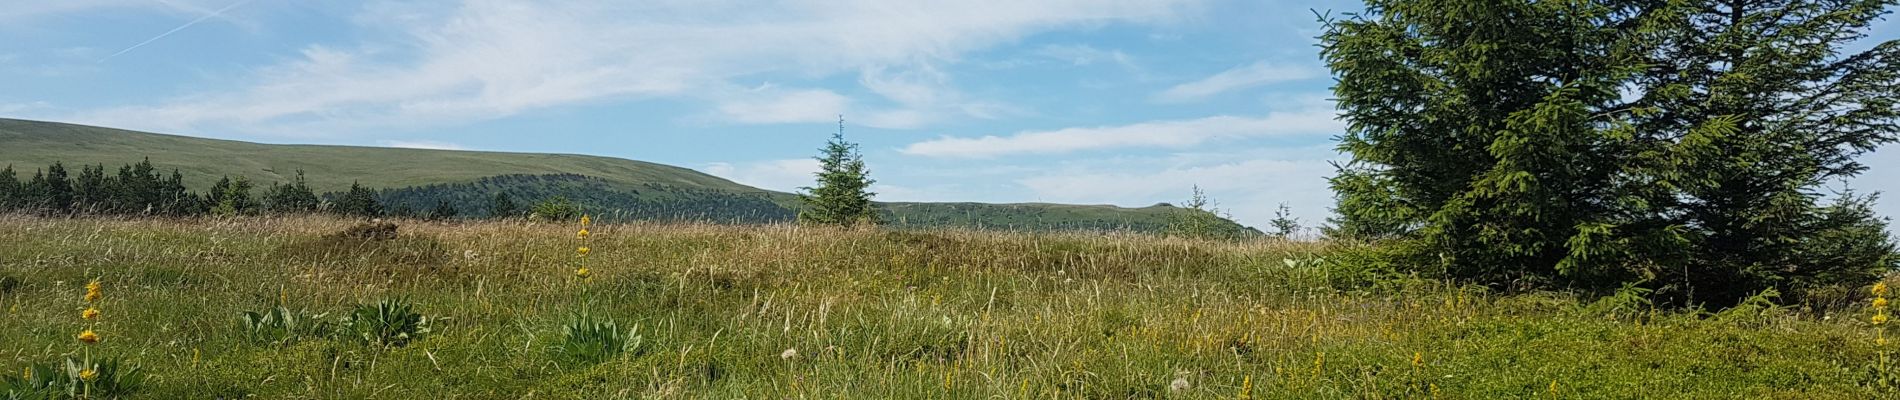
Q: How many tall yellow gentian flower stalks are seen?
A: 3